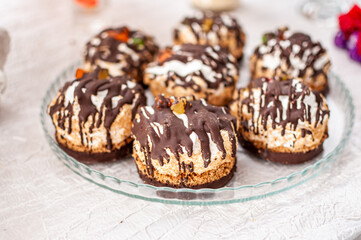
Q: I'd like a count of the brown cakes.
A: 7